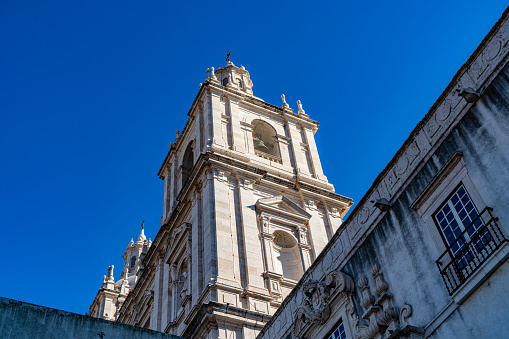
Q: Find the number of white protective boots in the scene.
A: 0